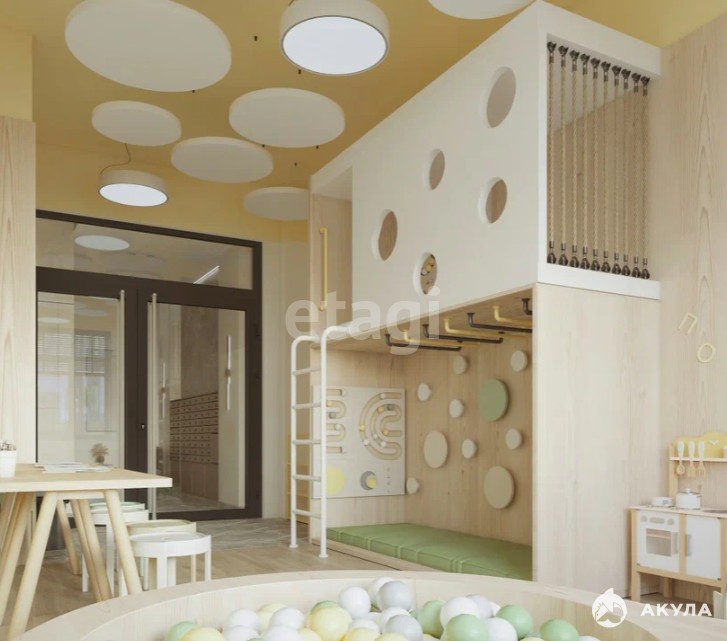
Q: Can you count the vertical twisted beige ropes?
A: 10